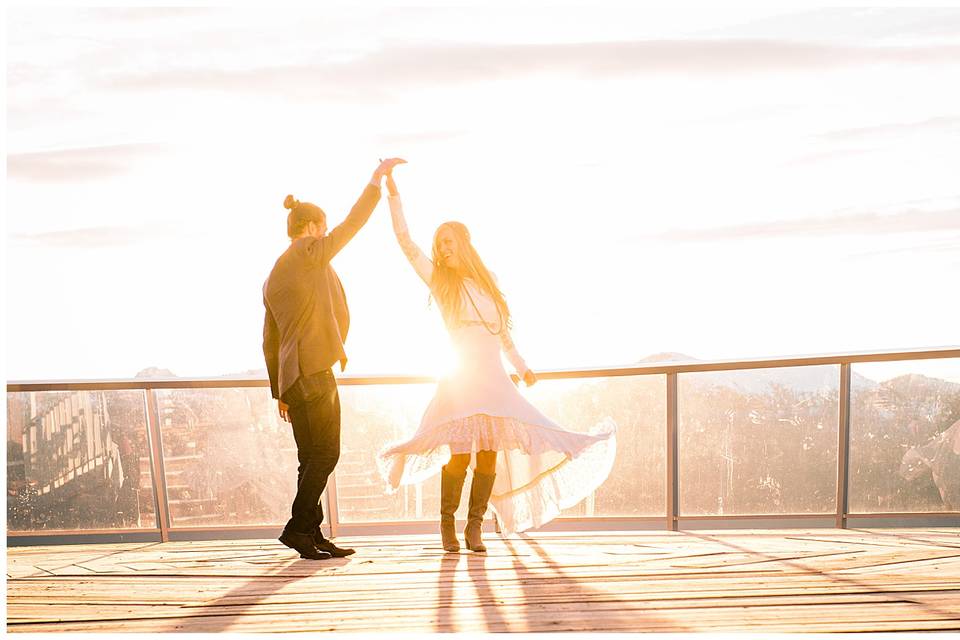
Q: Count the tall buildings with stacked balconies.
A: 0